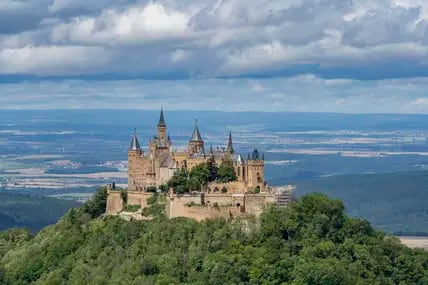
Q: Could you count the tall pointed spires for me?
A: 4